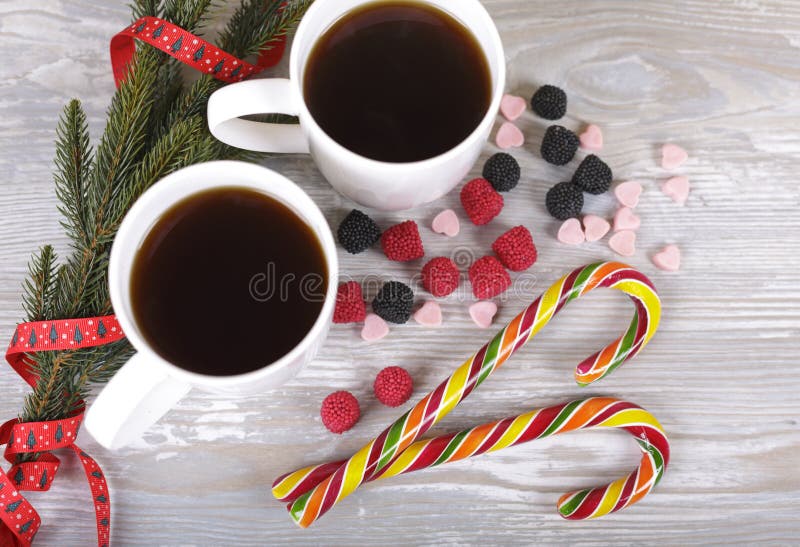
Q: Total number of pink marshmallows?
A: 15